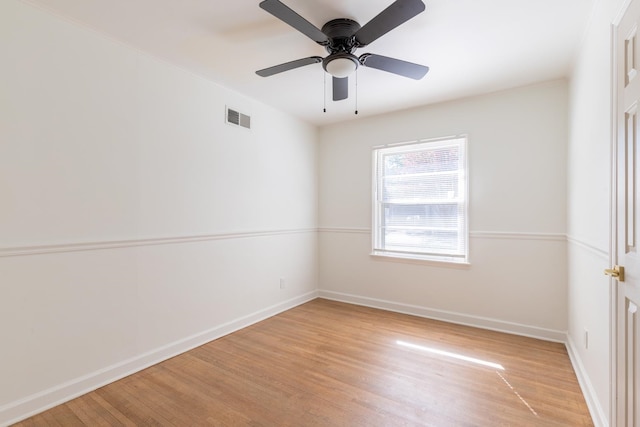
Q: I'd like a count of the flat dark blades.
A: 5